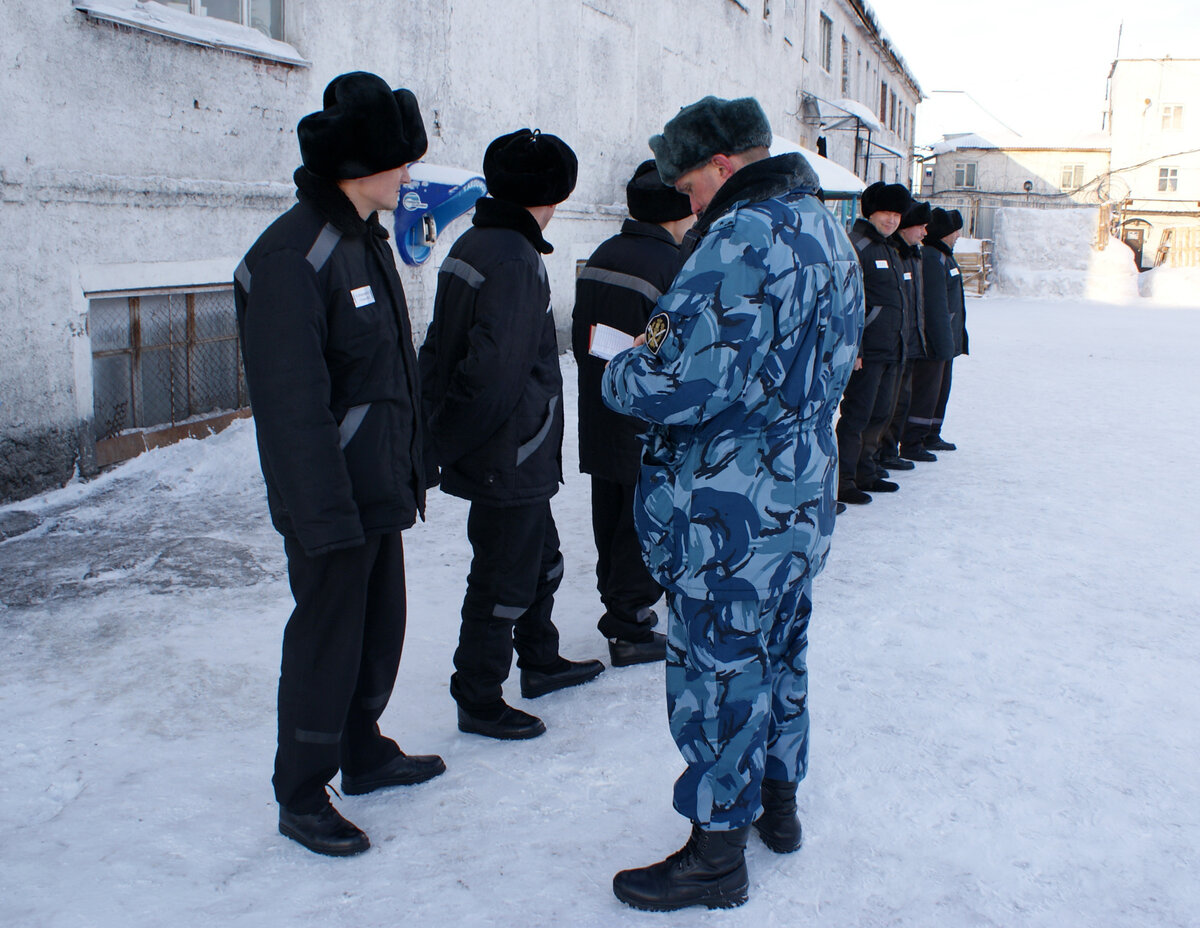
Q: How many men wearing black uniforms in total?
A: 6